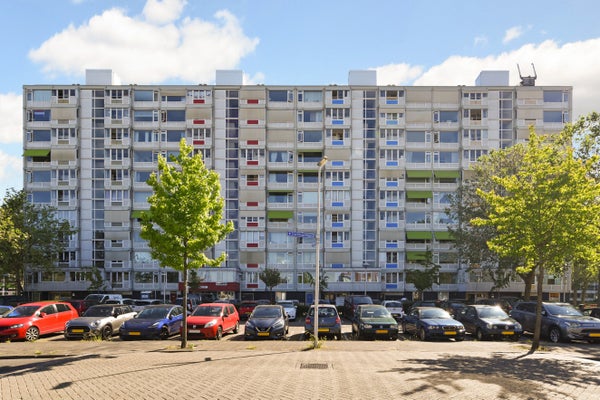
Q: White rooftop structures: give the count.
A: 4